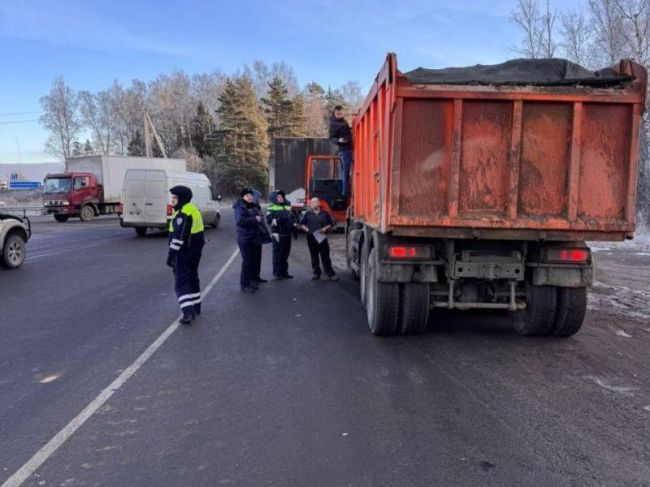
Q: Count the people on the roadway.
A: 5